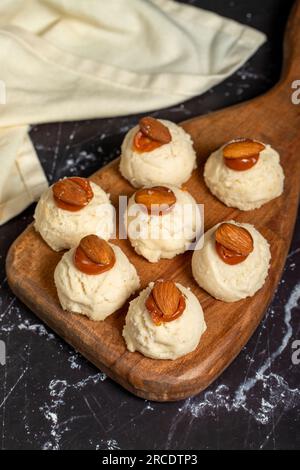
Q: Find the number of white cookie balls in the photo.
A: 7